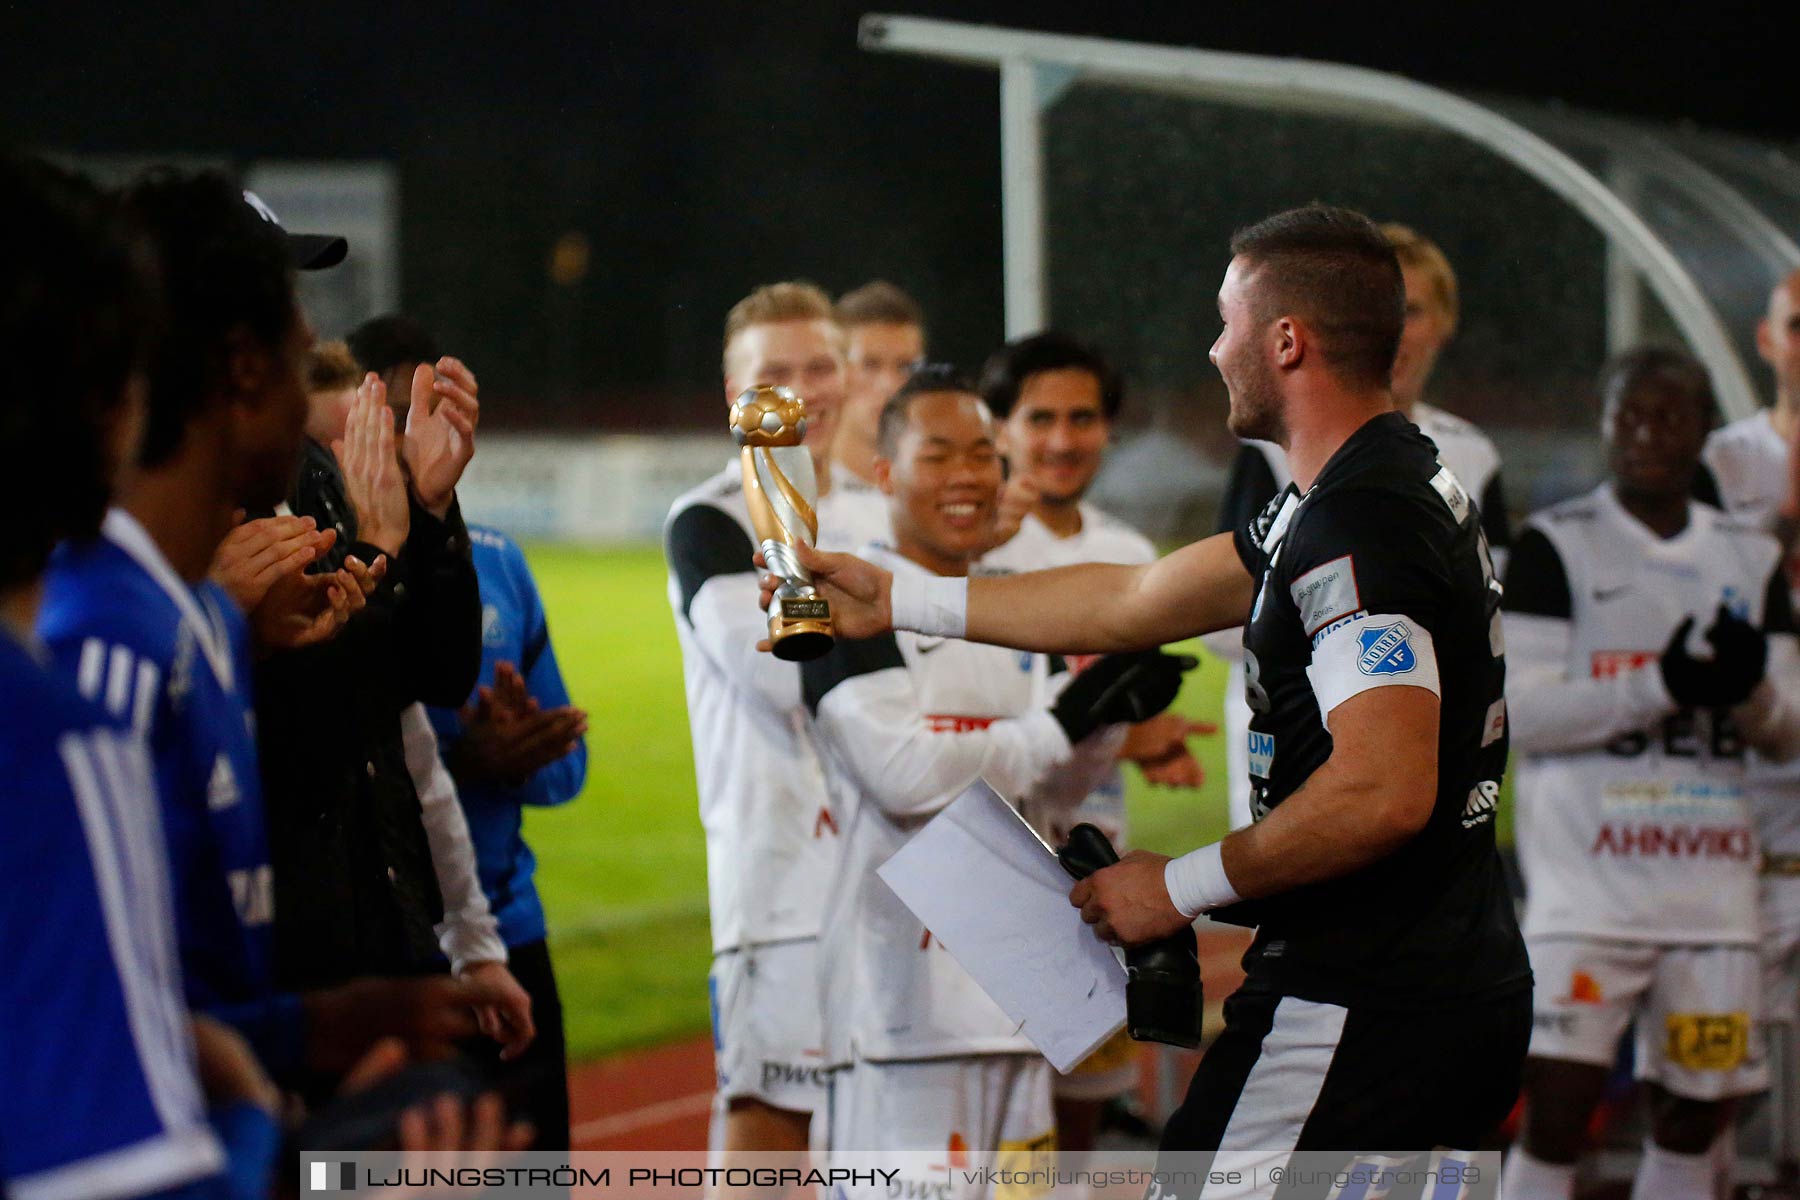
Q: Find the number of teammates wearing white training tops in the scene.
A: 7